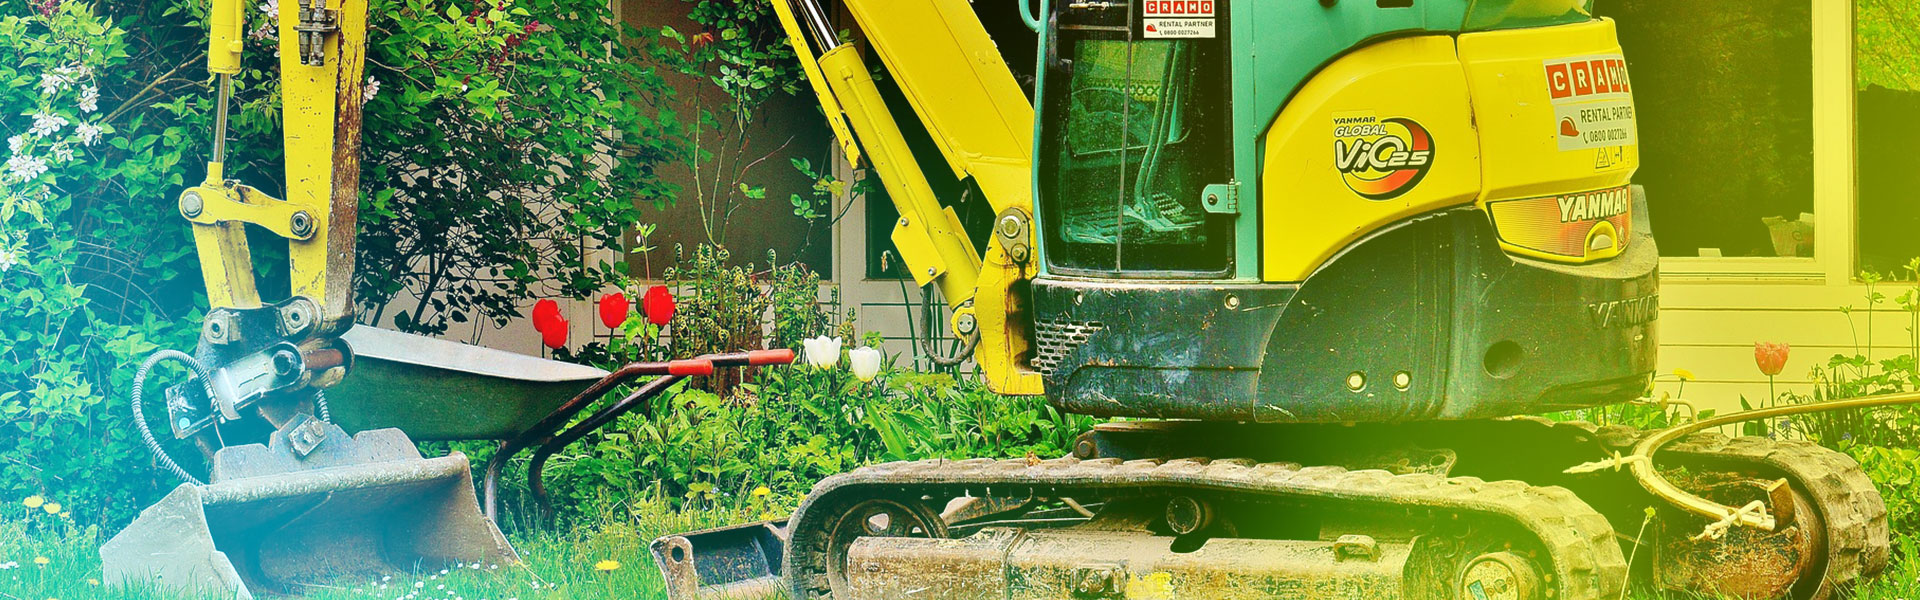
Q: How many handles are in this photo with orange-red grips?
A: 2